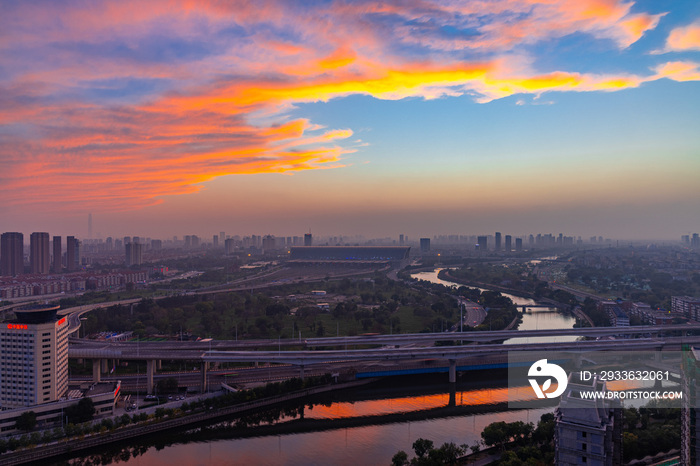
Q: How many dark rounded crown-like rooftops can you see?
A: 1